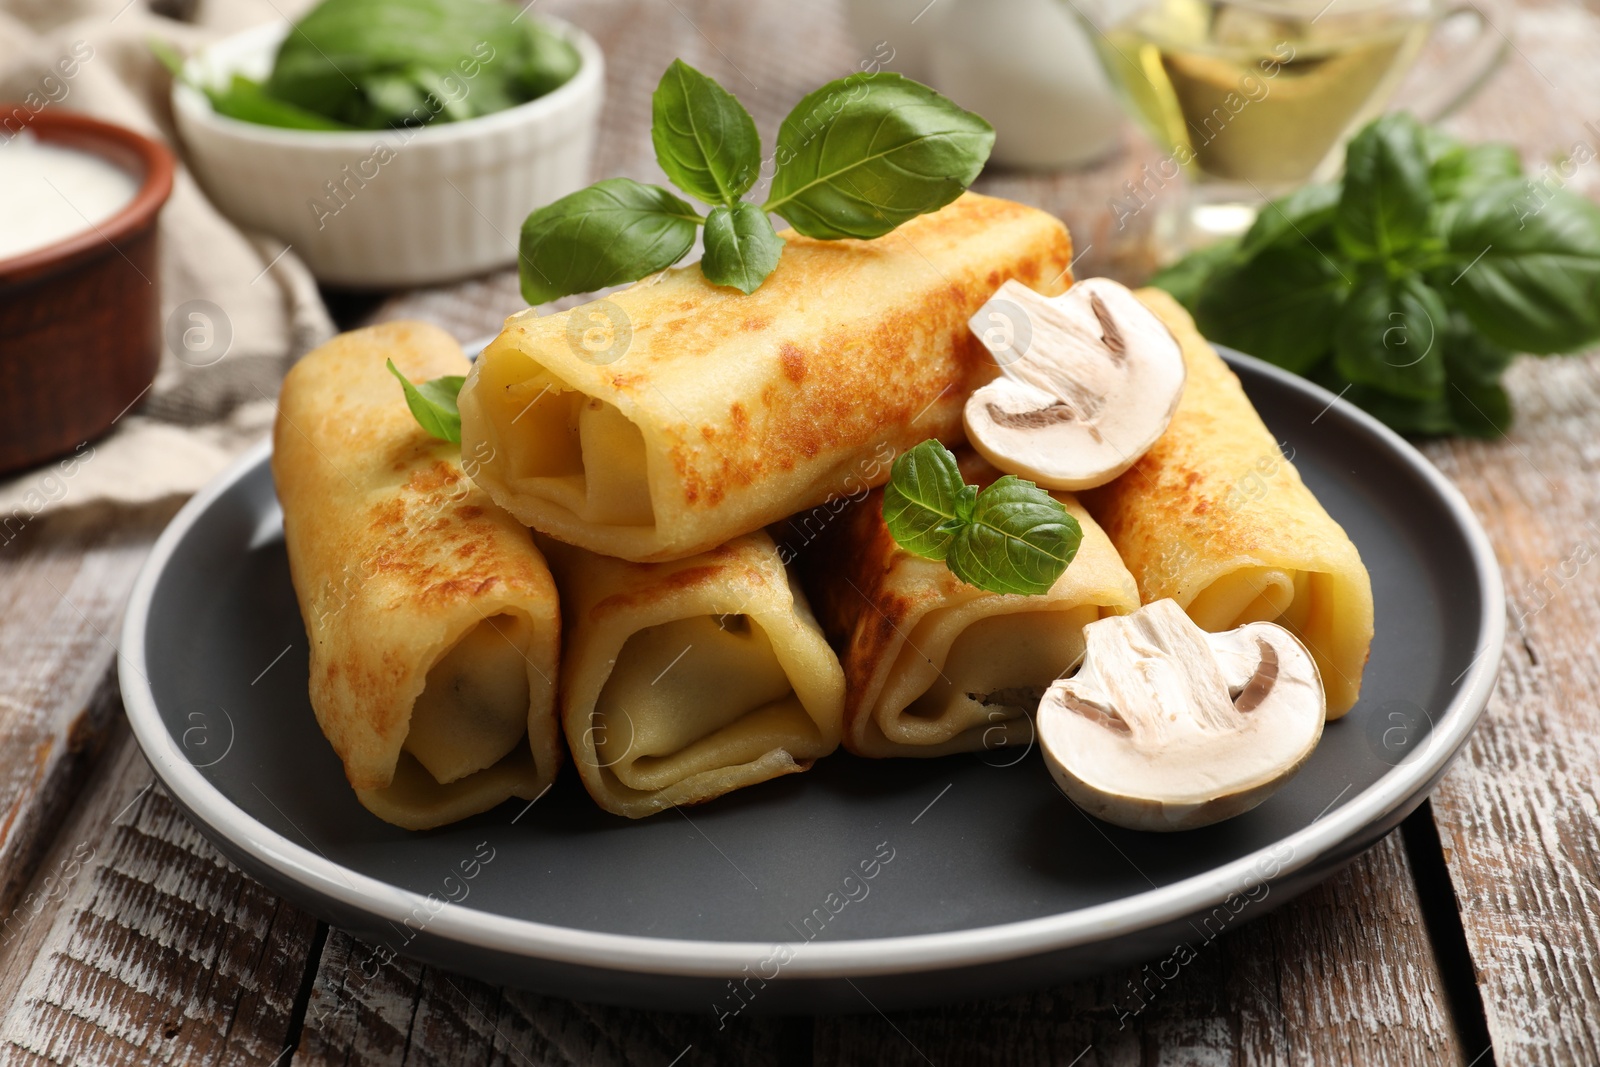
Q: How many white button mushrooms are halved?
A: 2